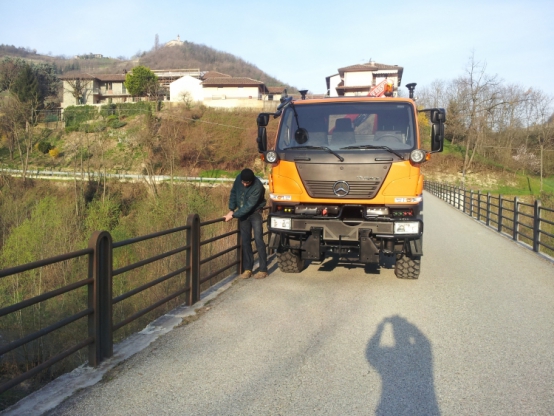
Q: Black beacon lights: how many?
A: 2